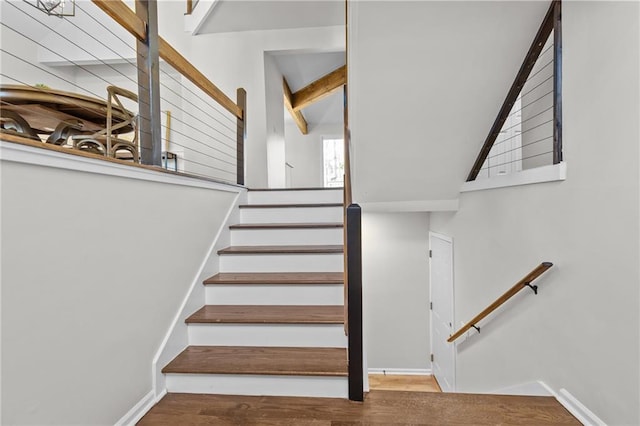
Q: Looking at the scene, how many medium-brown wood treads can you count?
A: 7